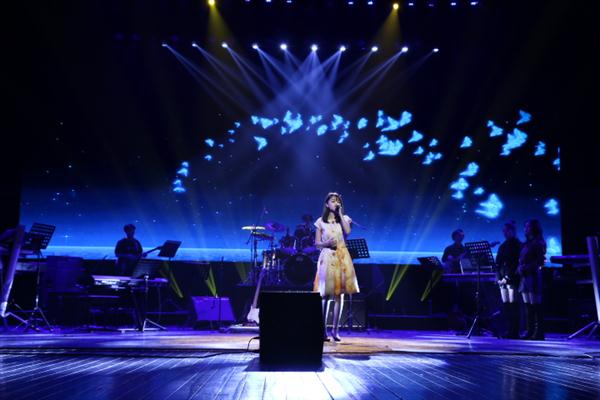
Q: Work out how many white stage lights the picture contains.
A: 10